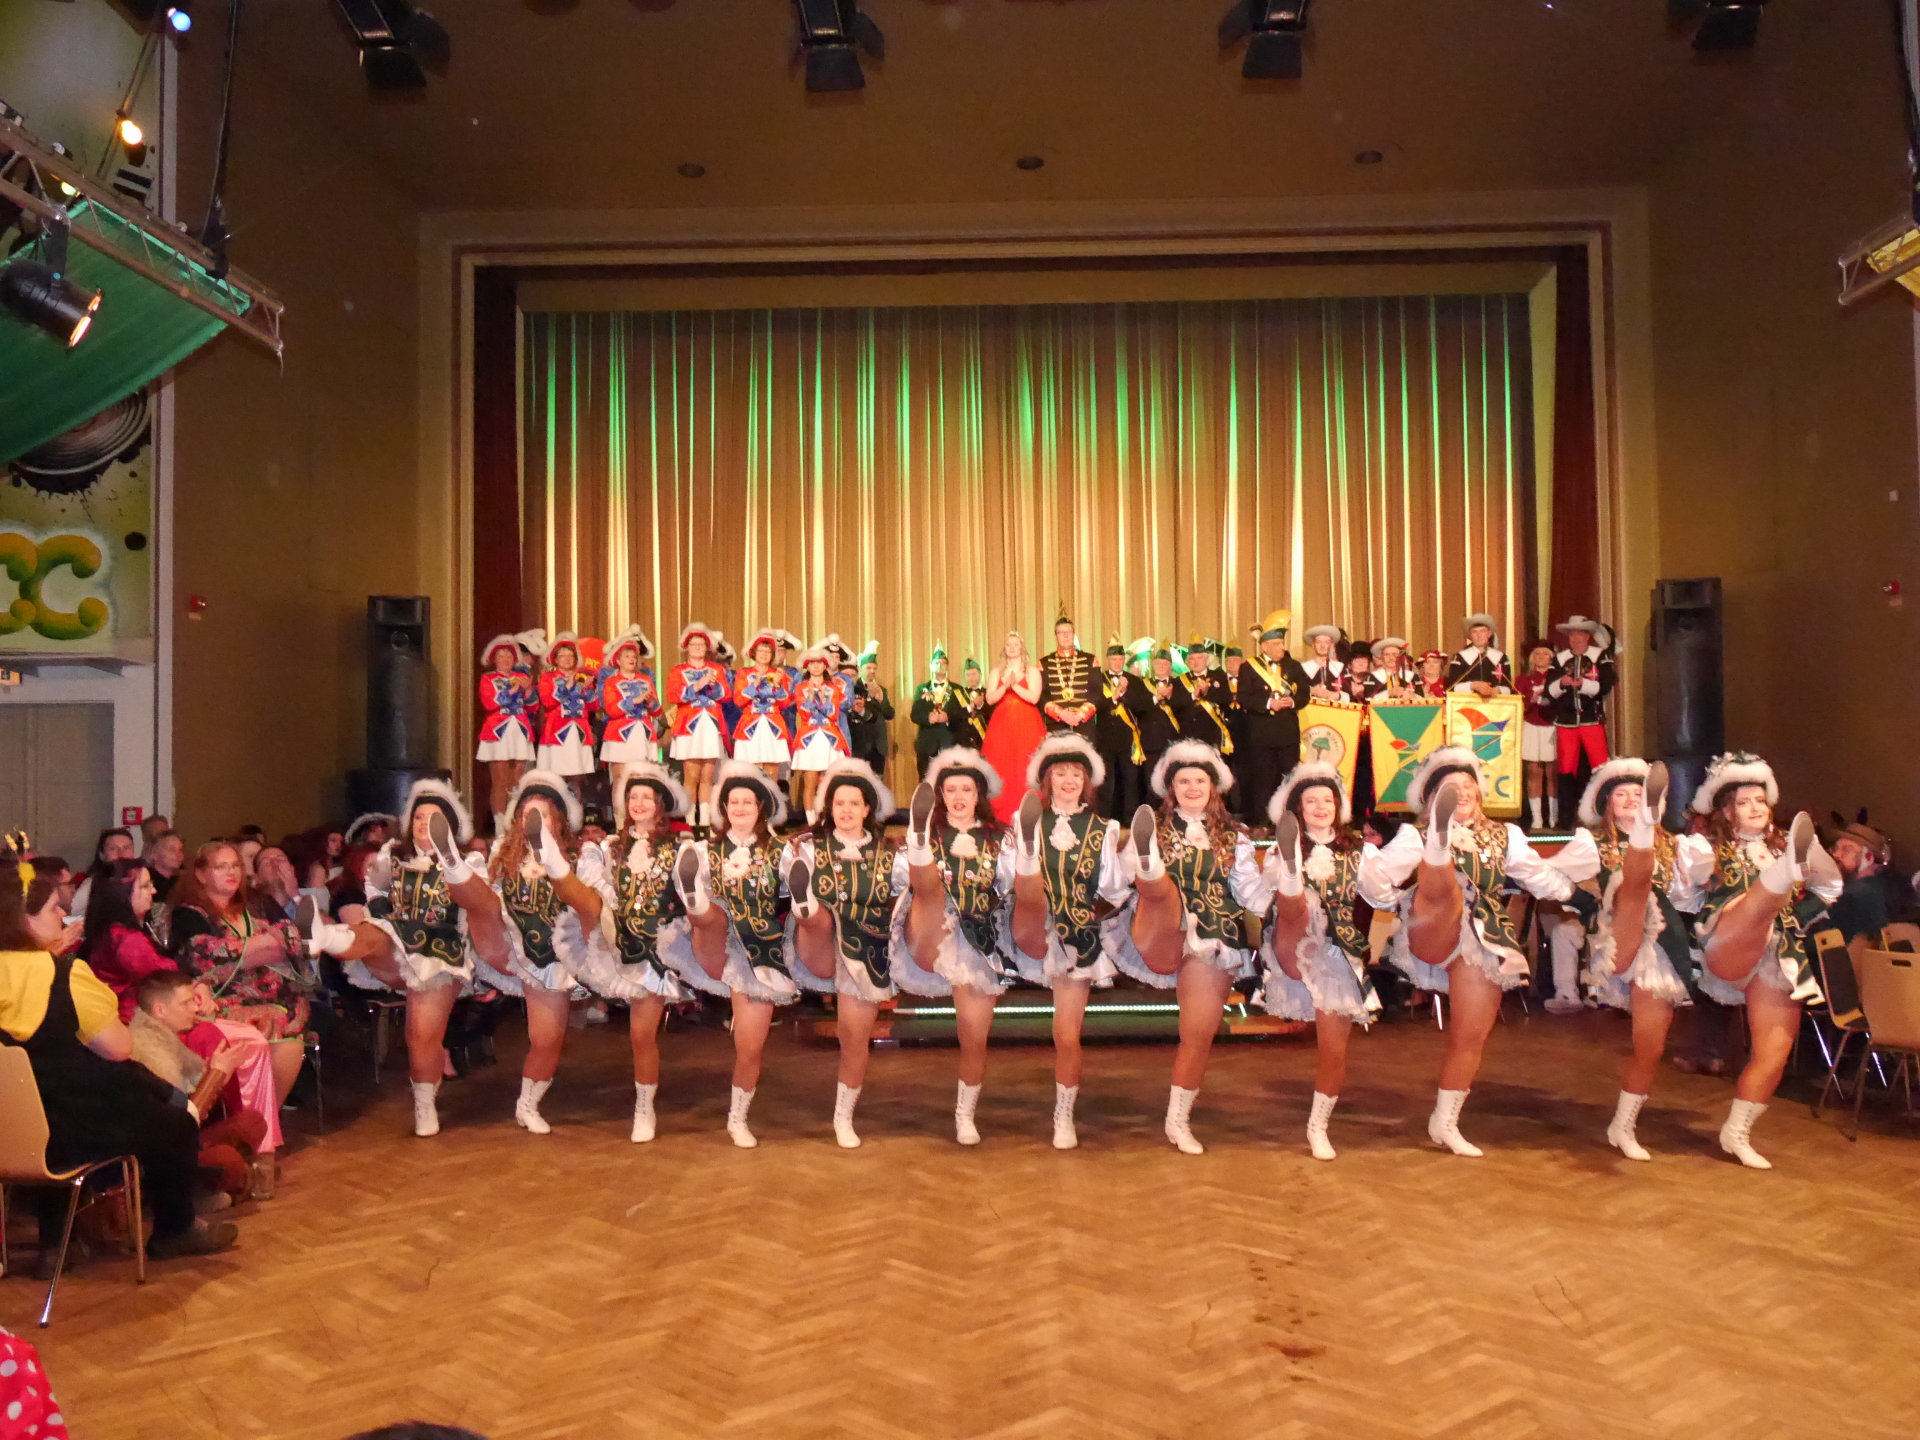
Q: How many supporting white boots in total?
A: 12